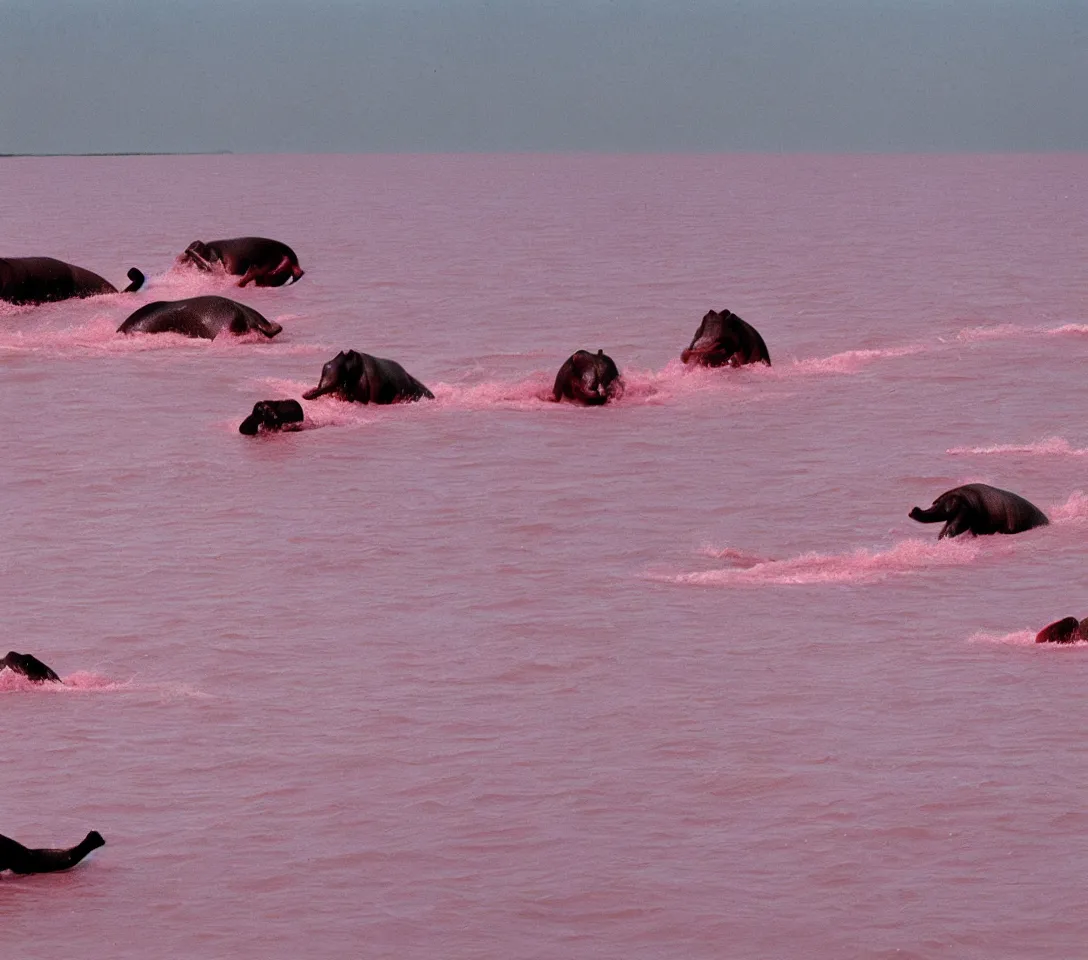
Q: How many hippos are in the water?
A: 11